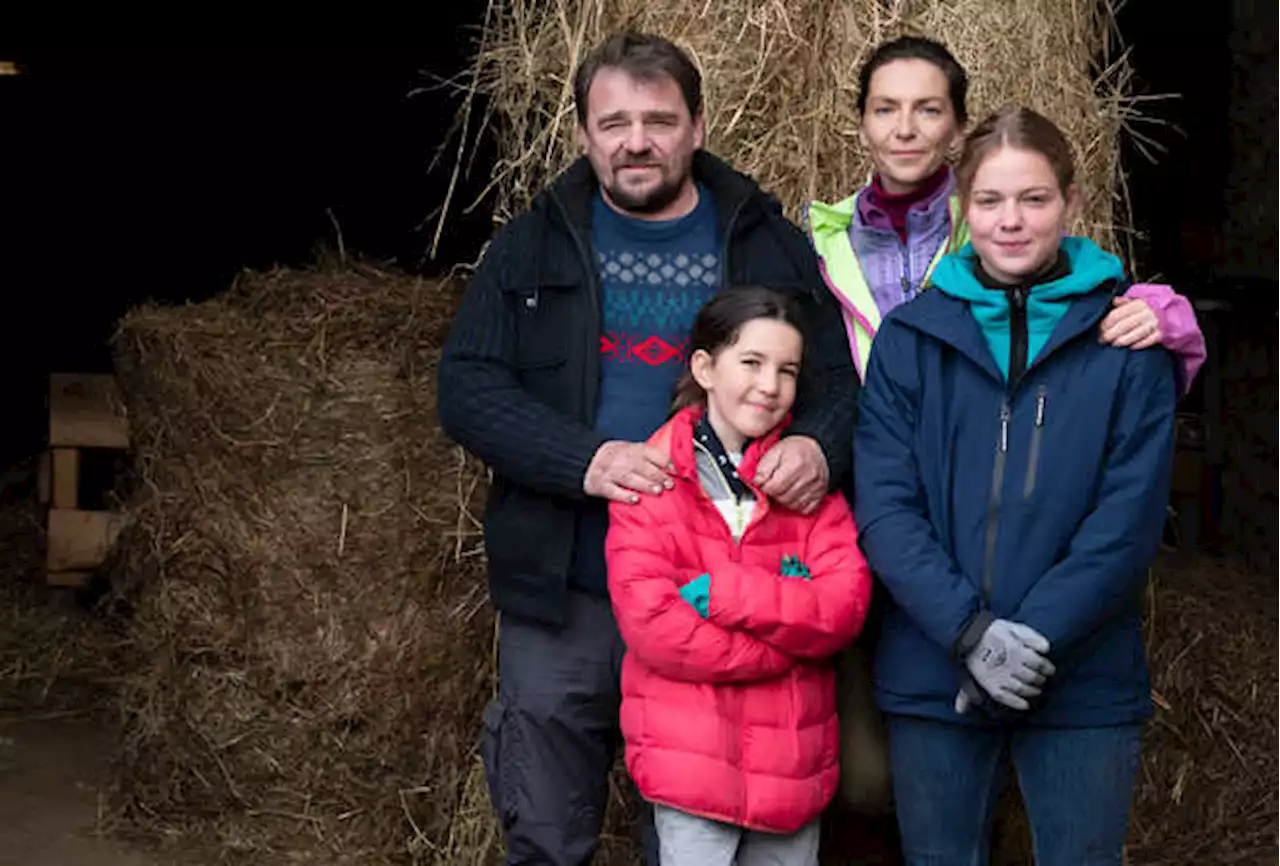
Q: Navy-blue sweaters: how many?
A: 1